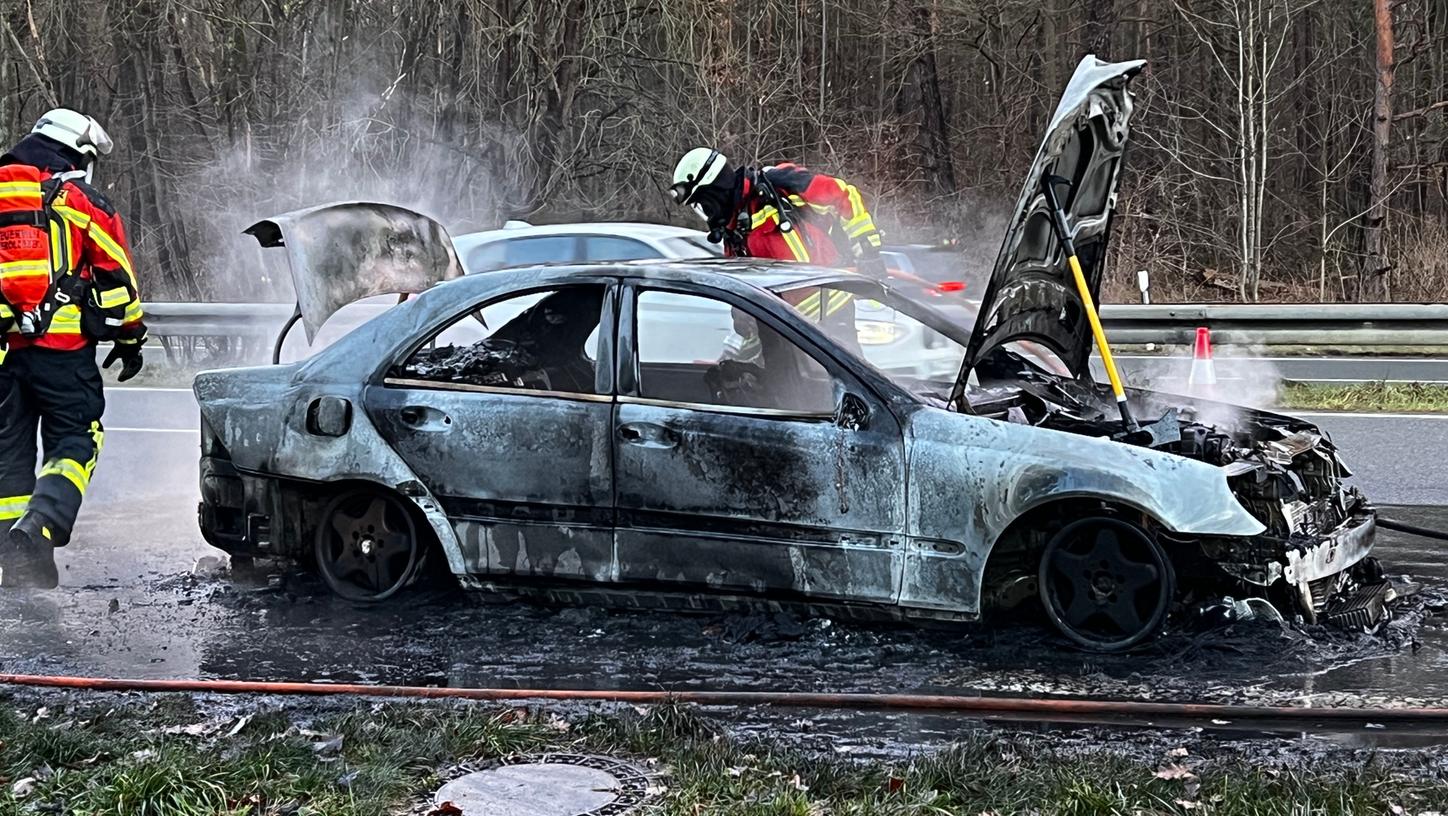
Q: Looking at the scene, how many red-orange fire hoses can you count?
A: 1